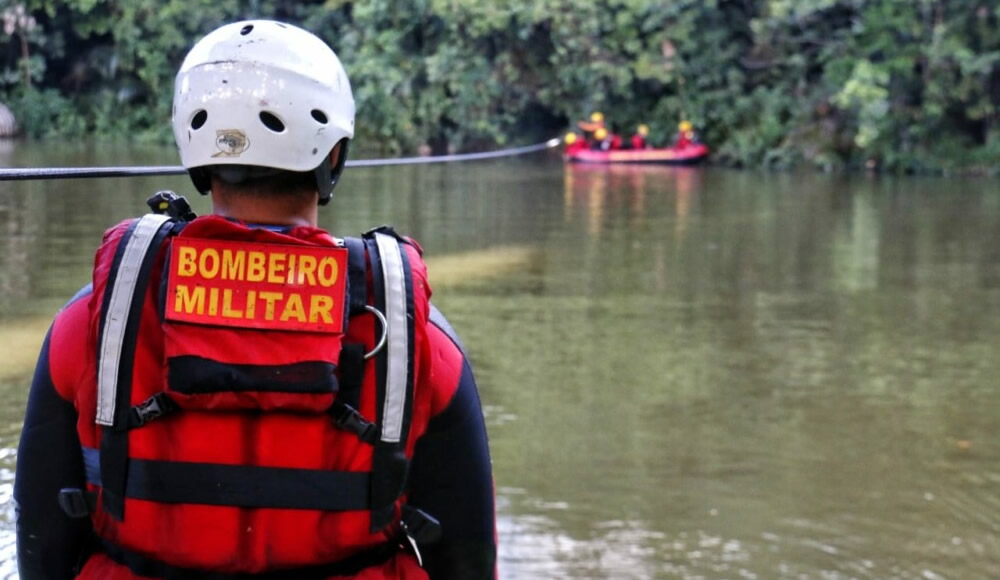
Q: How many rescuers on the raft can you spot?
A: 5